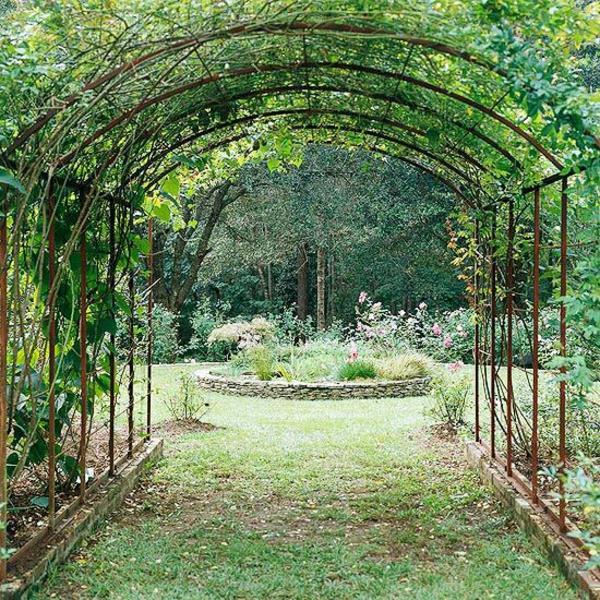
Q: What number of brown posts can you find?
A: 11